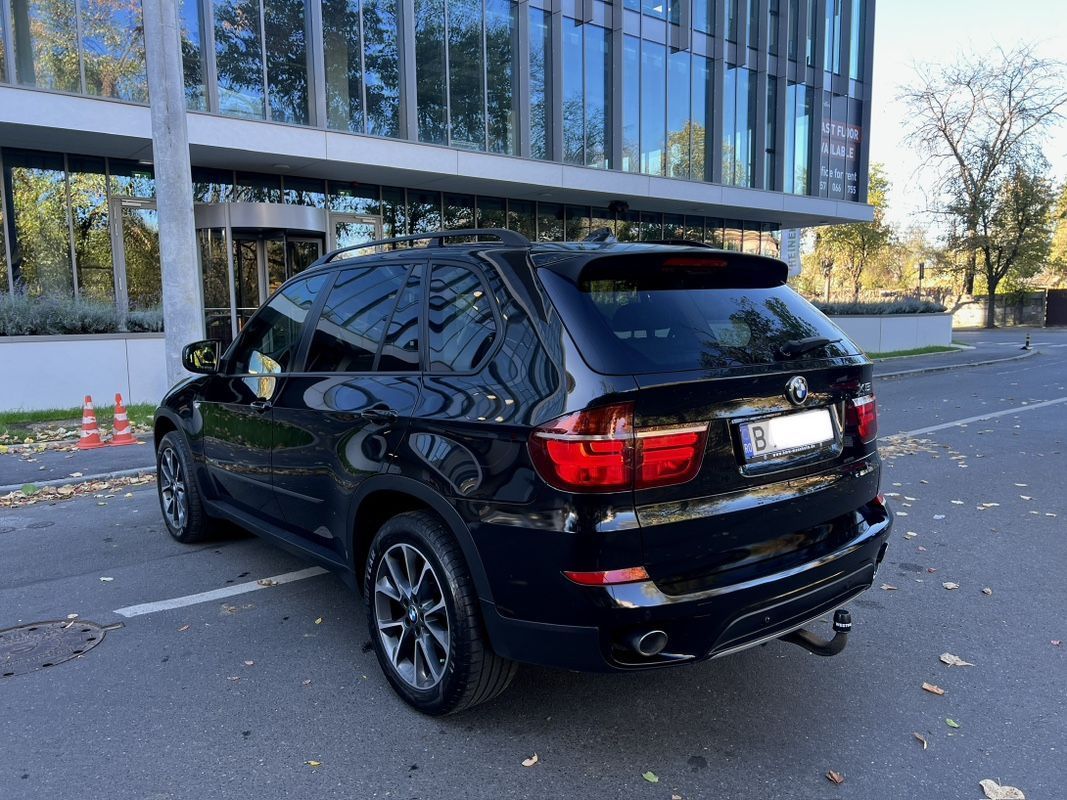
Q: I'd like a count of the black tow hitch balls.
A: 1